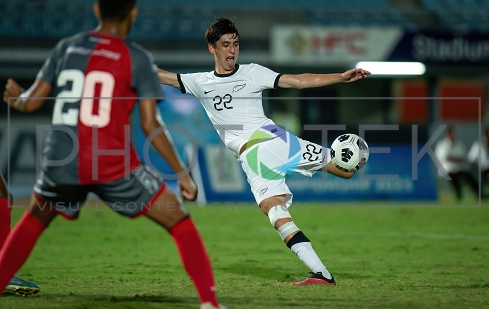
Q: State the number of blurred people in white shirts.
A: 2